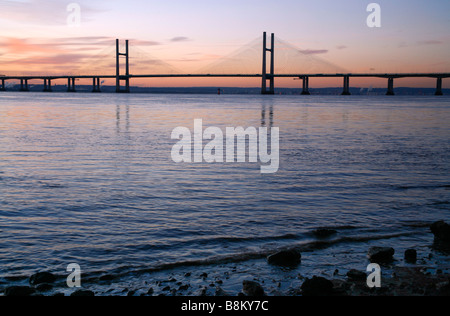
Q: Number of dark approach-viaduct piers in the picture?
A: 9